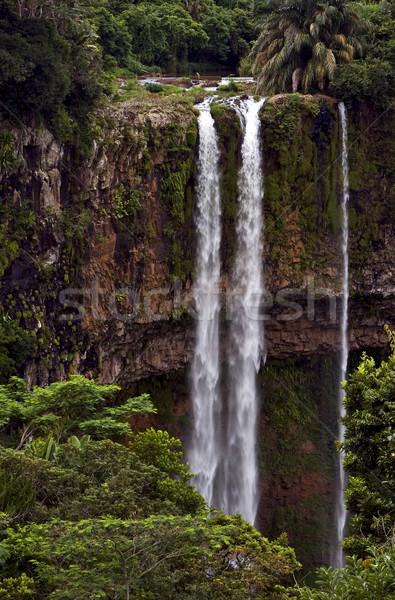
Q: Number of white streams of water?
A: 3